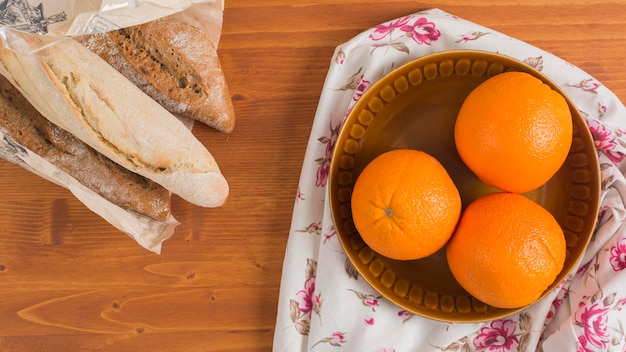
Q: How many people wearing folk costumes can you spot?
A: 0